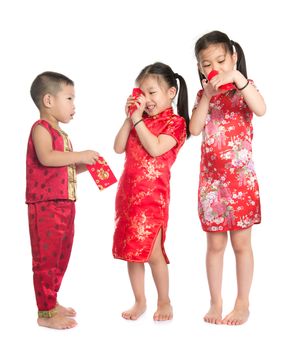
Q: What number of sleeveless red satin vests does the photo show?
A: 1